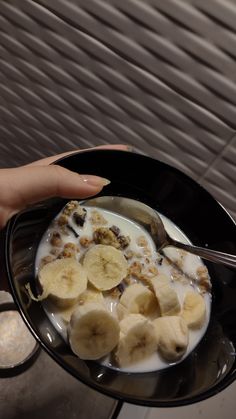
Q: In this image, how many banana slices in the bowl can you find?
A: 9